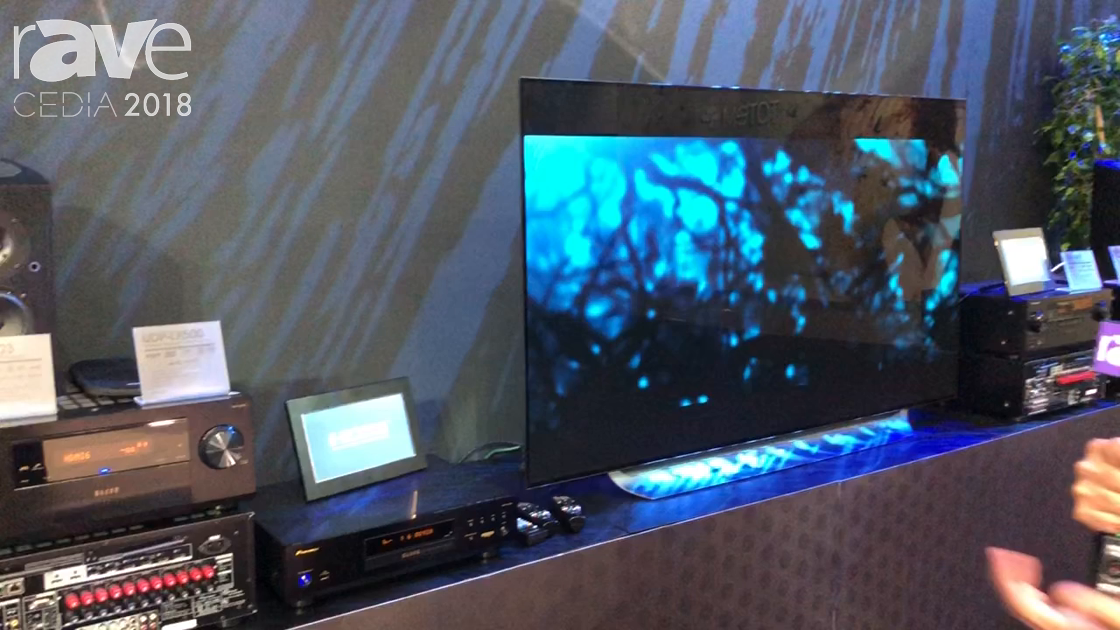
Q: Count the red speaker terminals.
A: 11